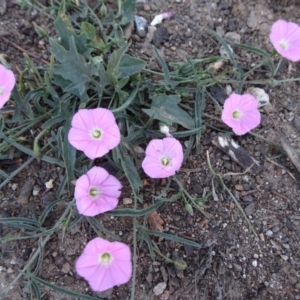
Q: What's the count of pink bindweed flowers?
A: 7